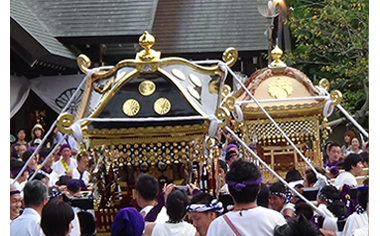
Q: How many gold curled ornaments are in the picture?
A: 8